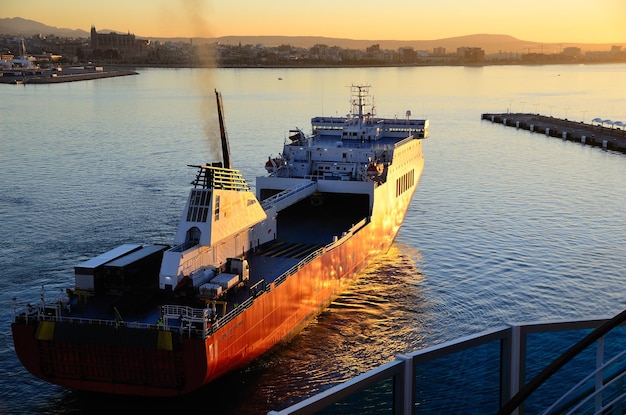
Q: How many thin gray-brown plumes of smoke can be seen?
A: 1